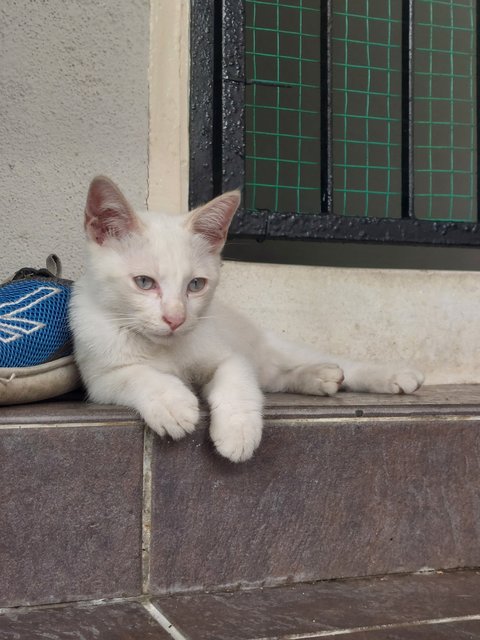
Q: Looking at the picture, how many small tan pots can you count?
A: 0